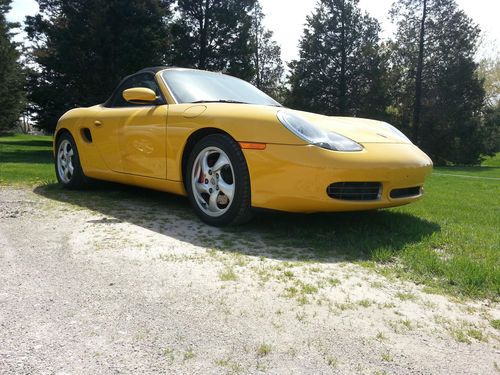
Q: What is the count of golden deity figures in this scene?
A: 0